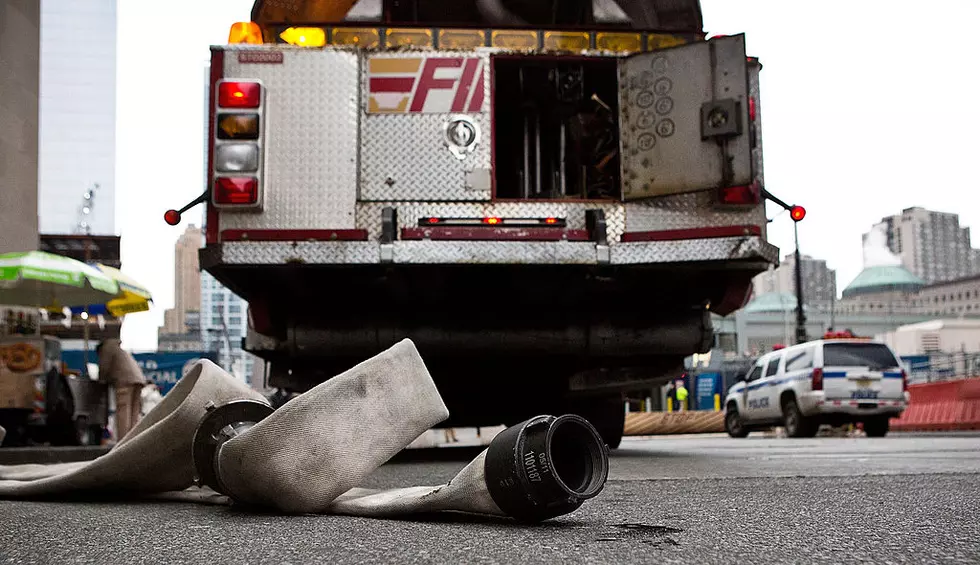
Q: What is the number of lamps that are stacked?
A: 4